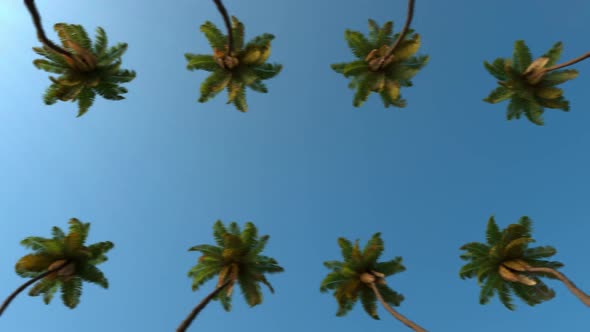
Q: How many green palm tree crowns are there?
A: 8